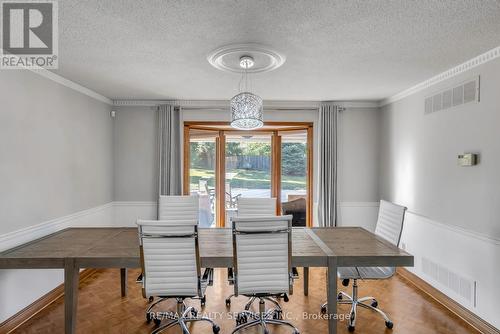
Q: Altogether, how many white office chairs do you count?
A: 5